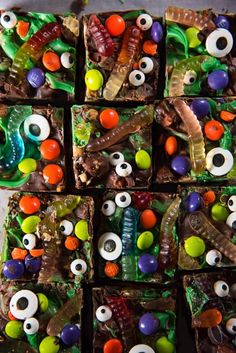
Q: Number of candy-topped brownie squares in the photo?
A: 12